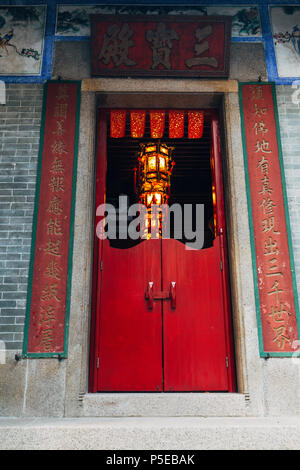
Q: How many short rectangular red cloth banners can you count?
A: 5